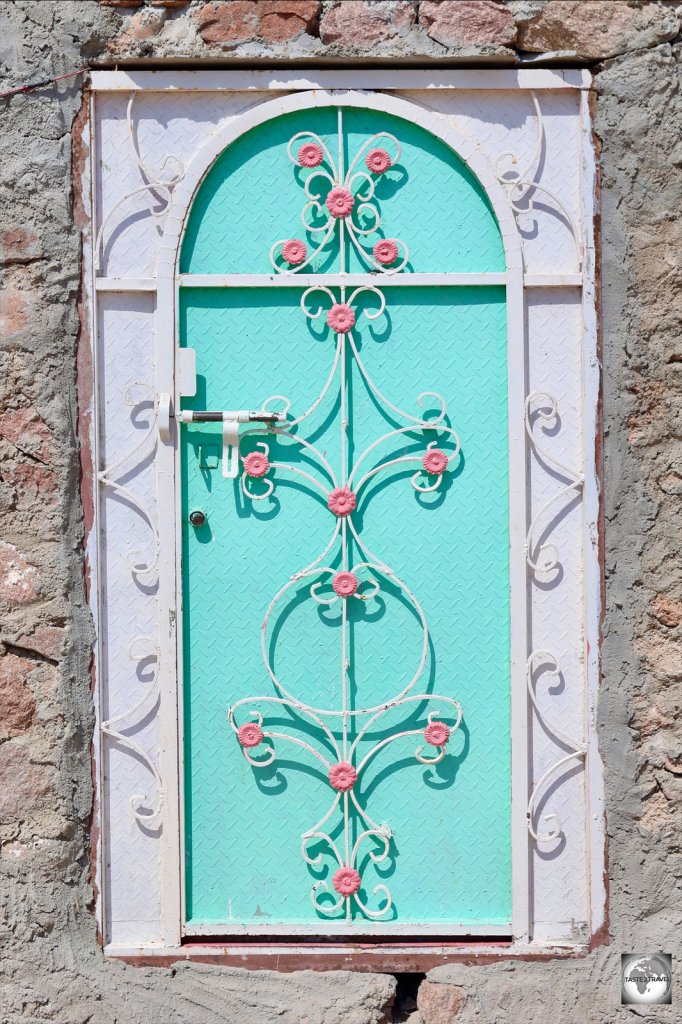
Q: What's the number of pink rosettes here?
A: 14